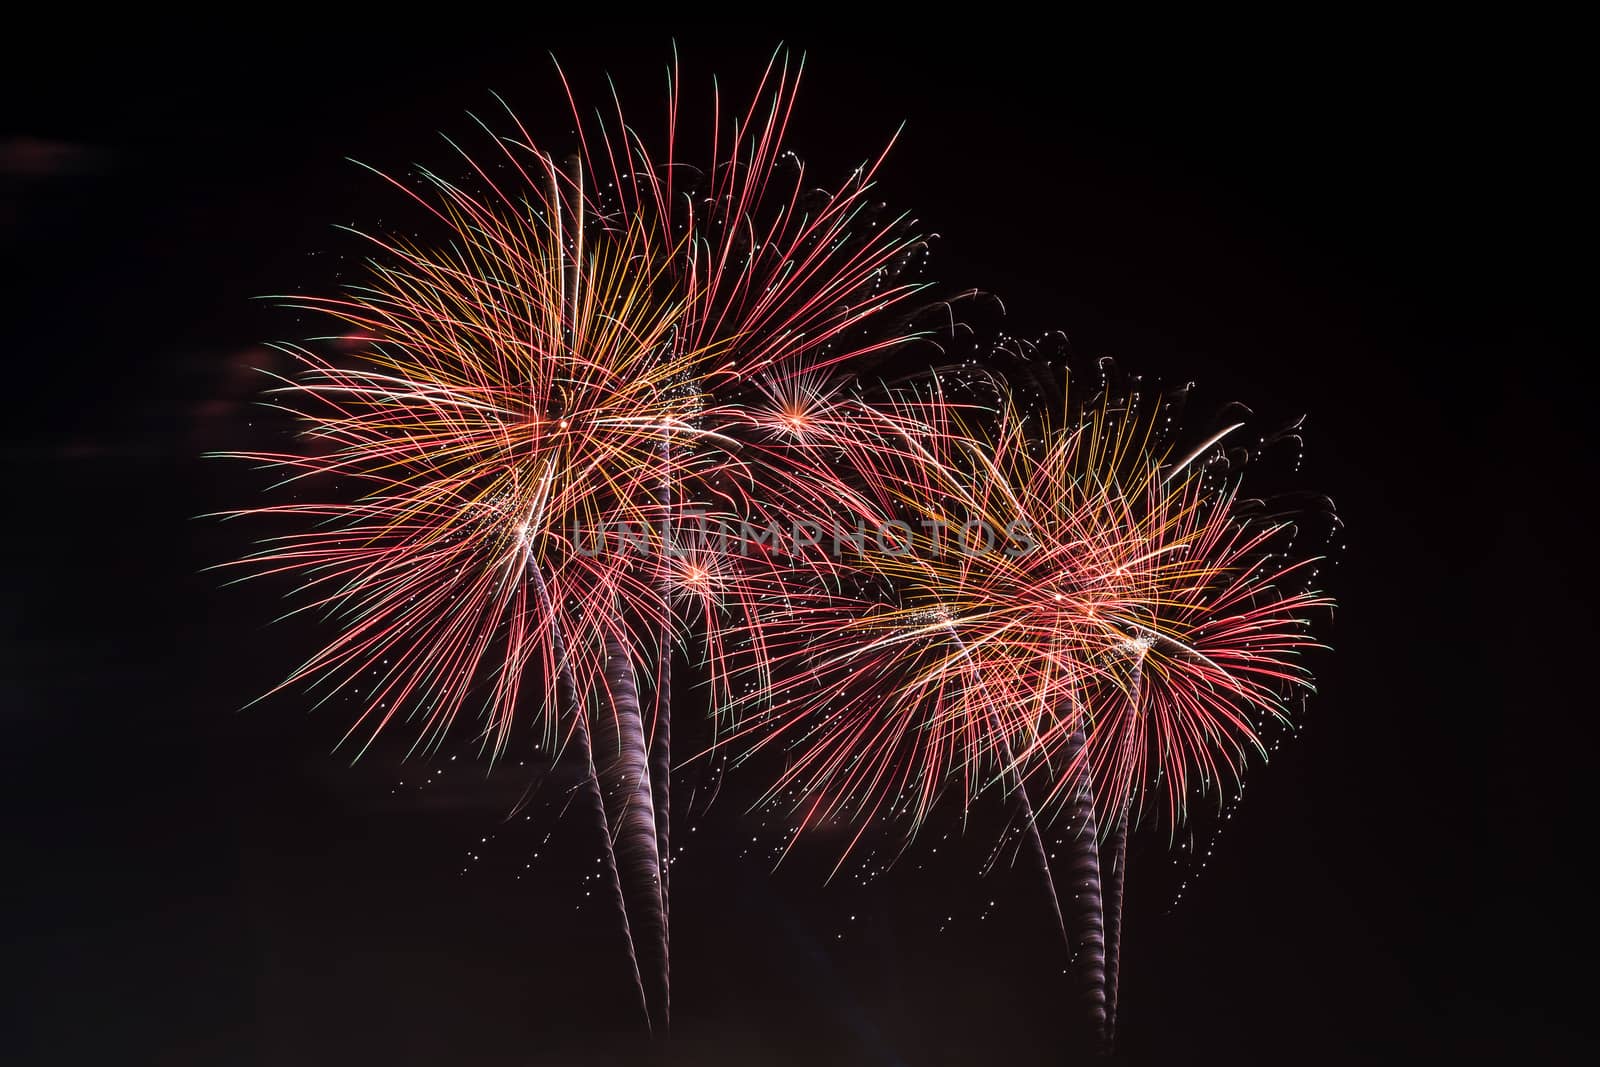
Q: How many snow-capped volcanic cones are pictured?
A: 0